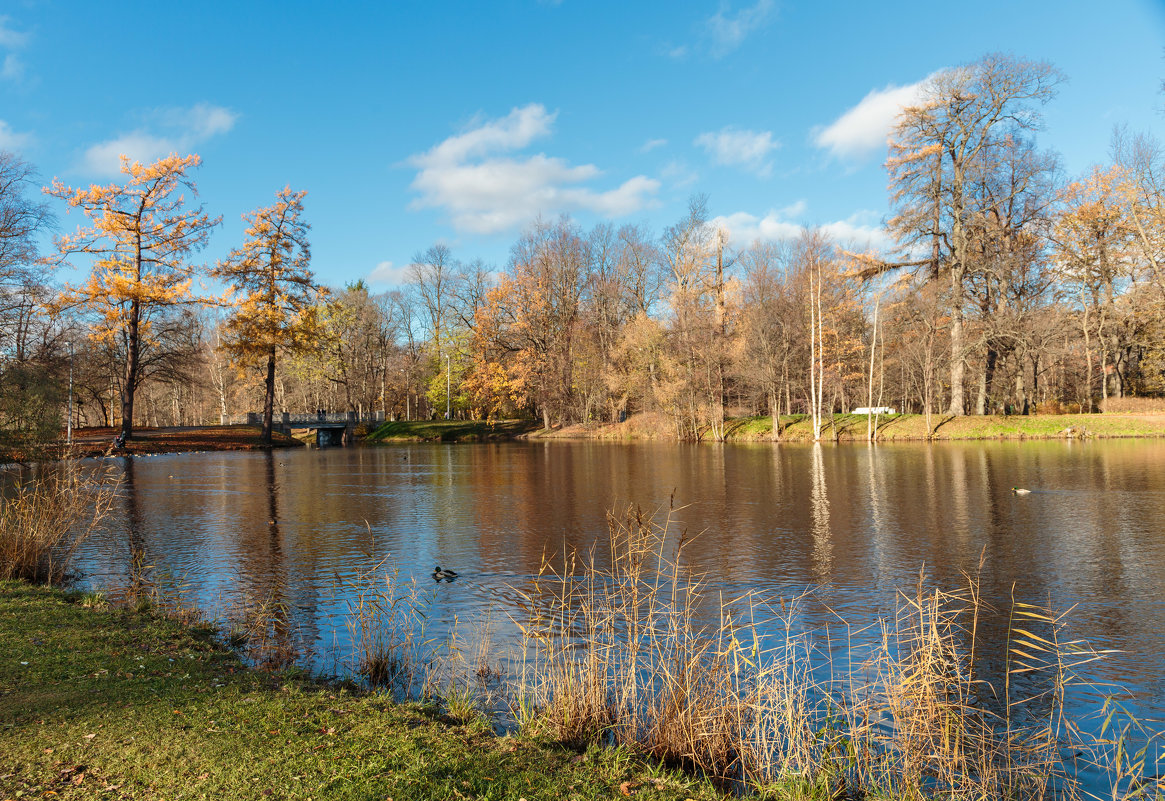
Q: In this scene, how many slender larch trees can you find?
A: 2